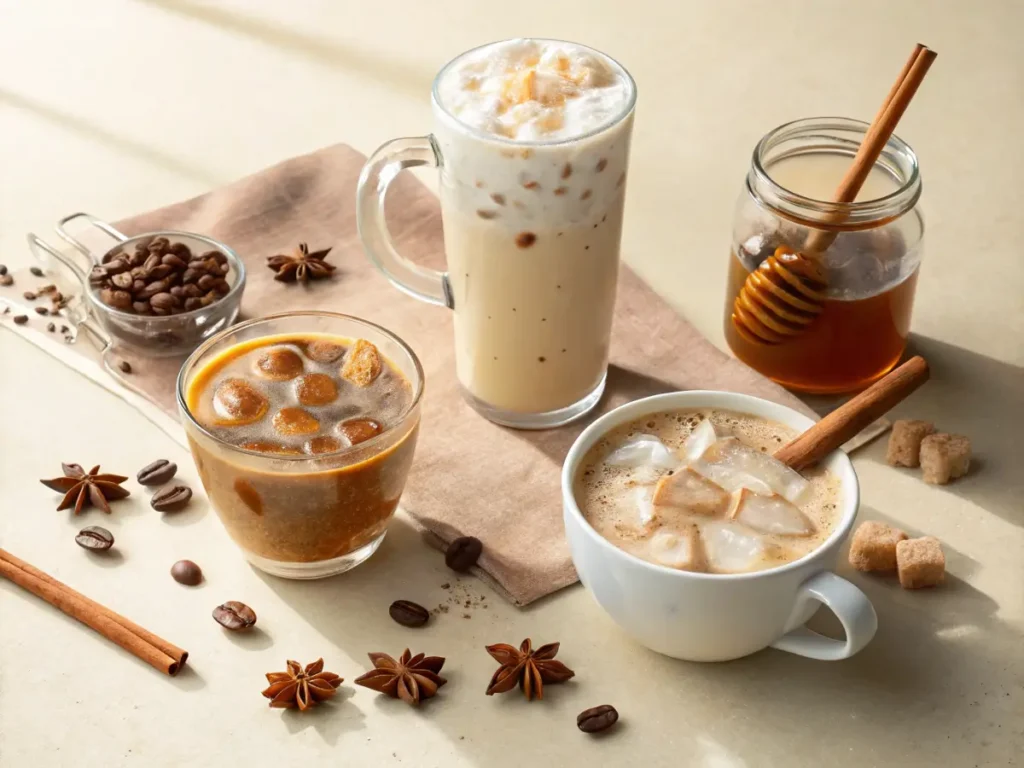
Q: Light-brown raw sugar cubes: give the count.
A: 4